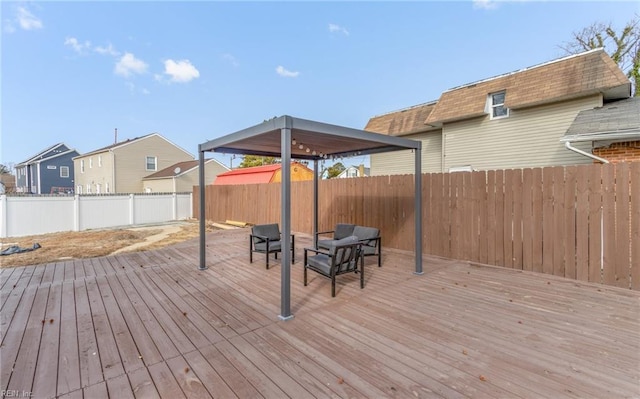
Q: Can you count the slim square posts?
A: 4